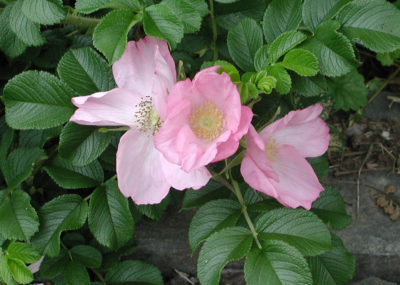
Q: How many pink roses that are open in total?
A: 3